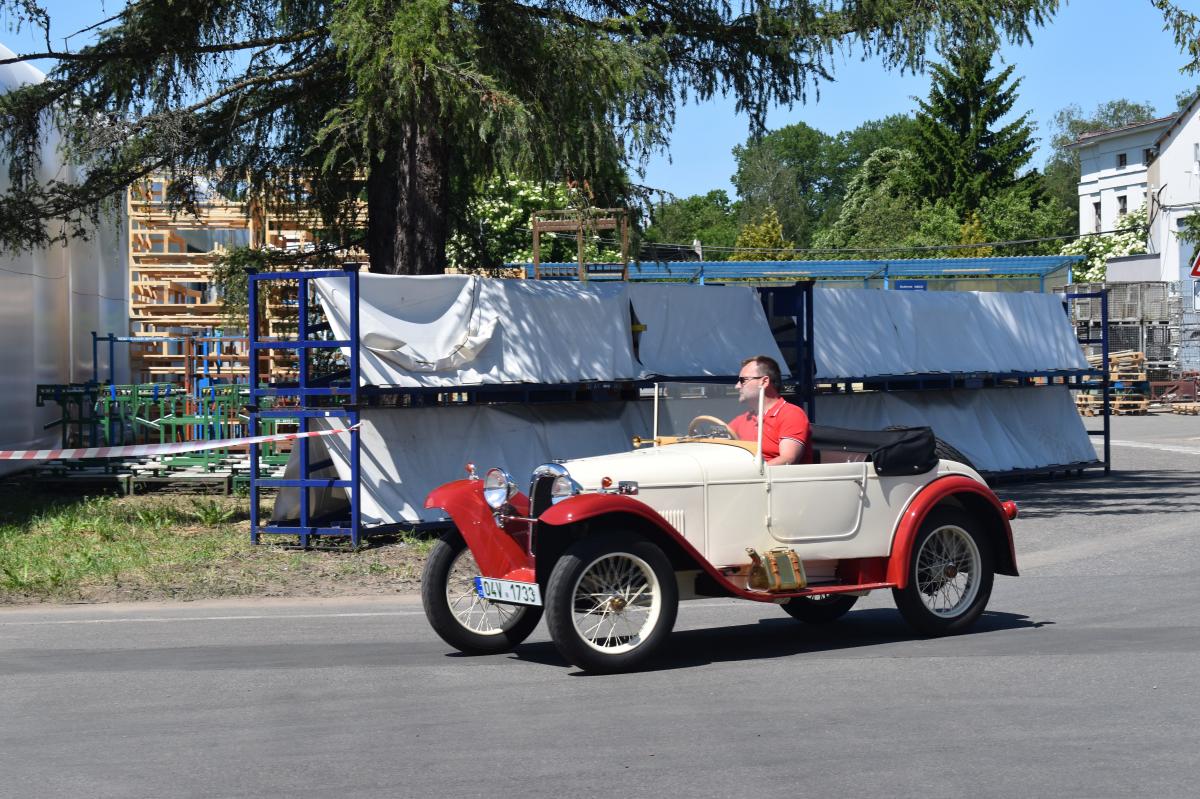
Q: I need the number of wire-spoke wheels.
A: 4